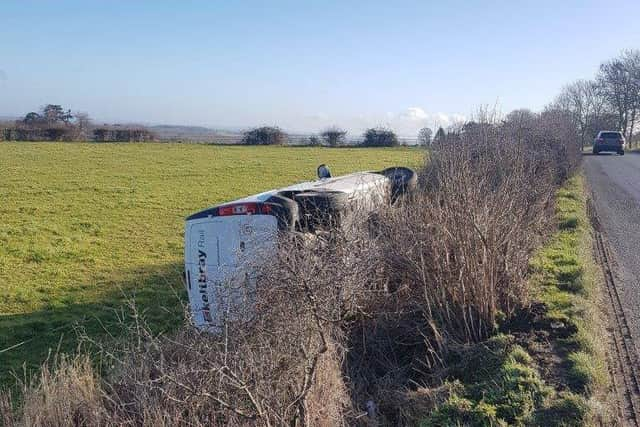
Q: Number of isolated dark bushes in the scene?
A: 3